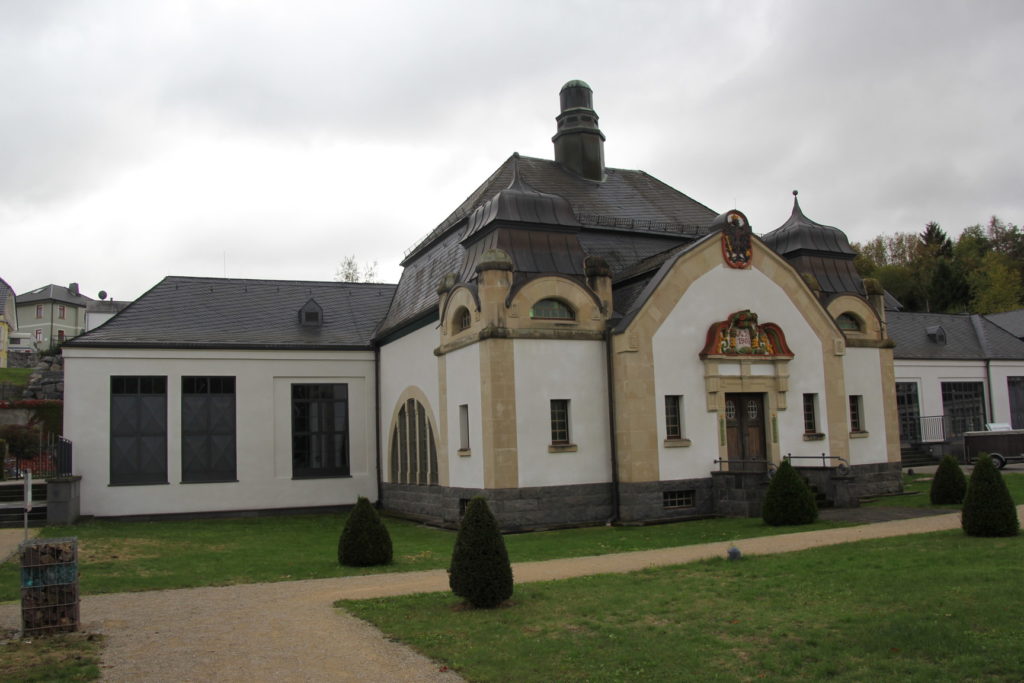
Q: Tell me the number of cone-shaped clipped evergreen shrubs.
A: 5